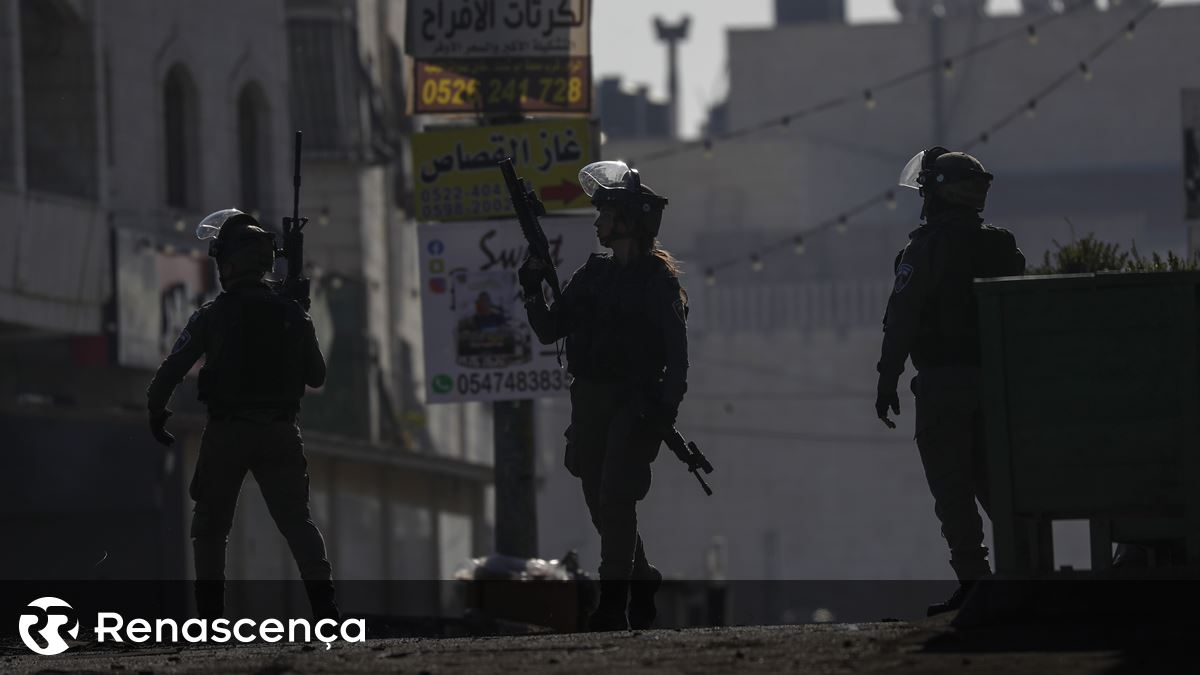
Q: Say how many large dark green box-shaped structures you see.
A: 1